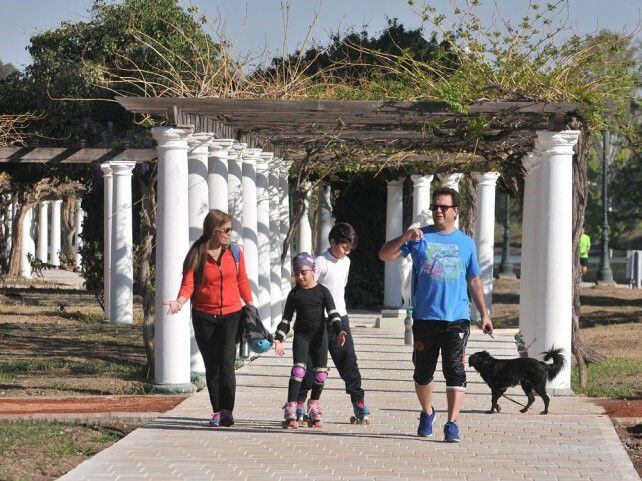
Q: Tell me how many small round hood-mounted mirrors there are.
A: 0